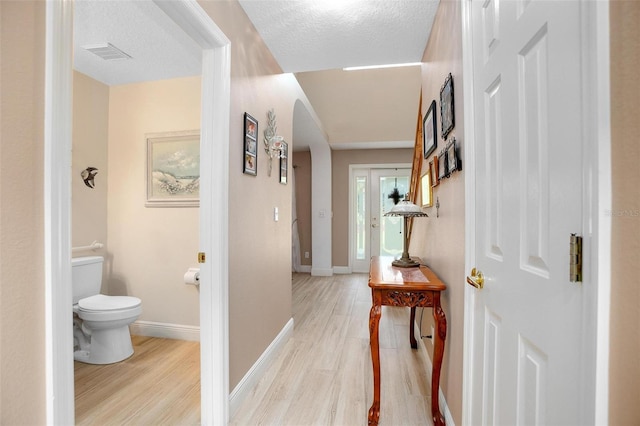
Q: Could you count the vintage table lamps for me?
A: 1